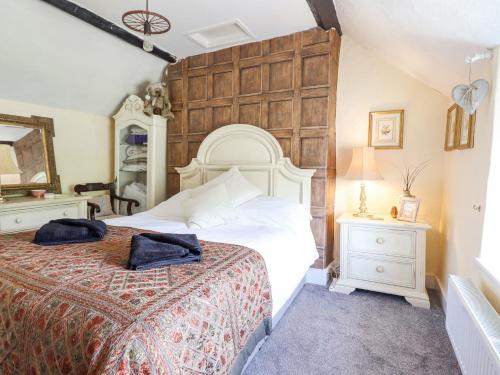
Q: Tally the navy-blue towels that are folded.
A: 2